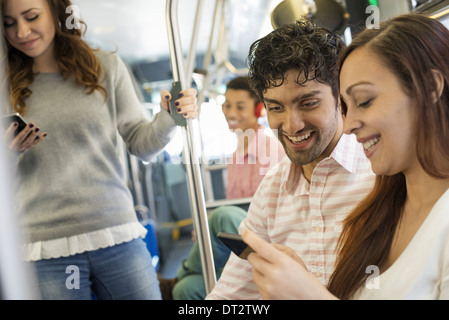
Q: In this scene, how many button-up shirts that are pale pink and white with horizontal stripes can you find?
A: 1